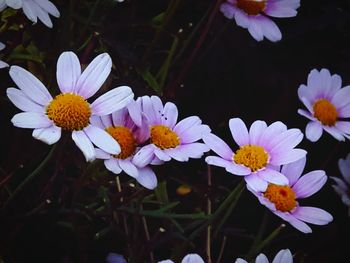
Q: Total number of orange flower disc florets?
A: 7